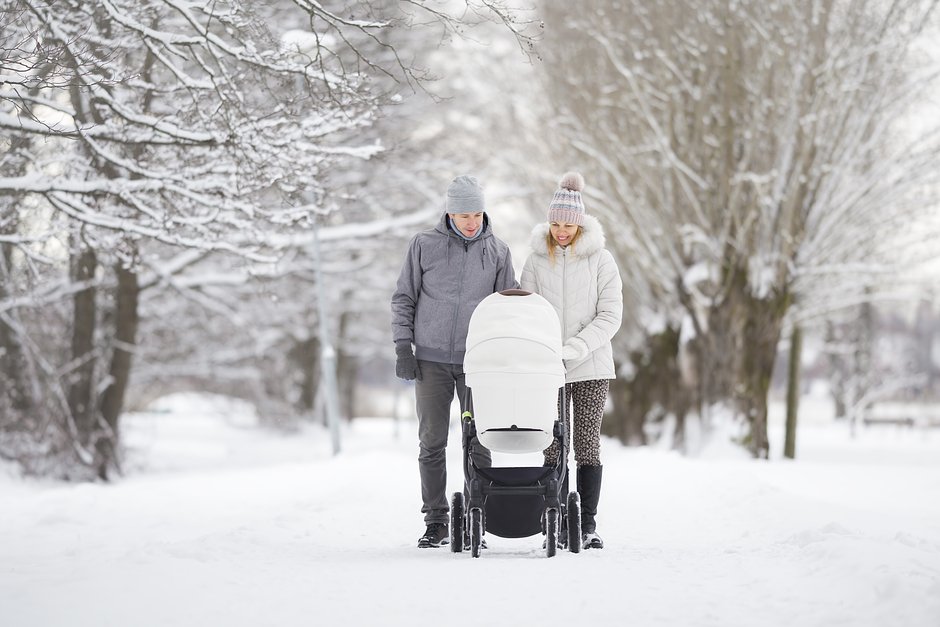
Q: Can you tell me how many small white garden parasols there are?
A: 0